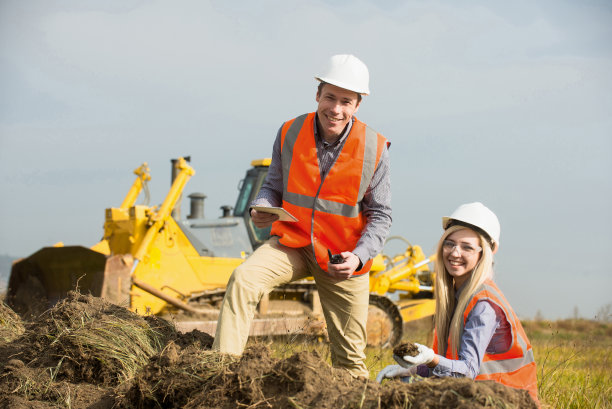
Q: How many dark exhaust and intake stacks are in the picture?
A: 3